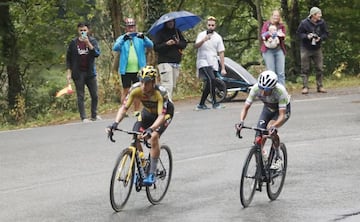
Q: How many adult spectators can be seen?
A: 6